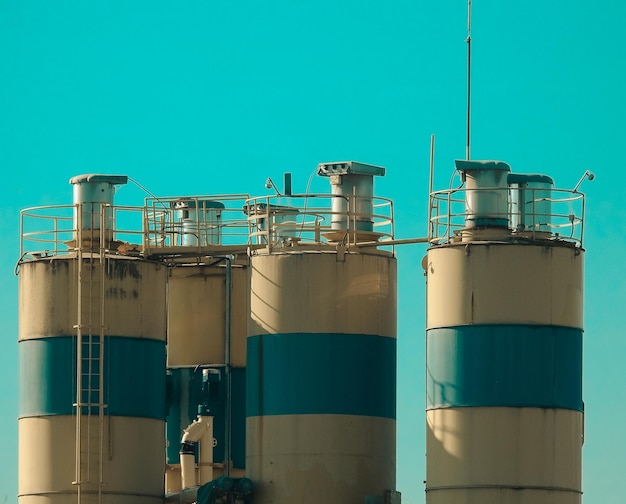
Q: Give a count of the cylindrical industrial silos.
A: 4